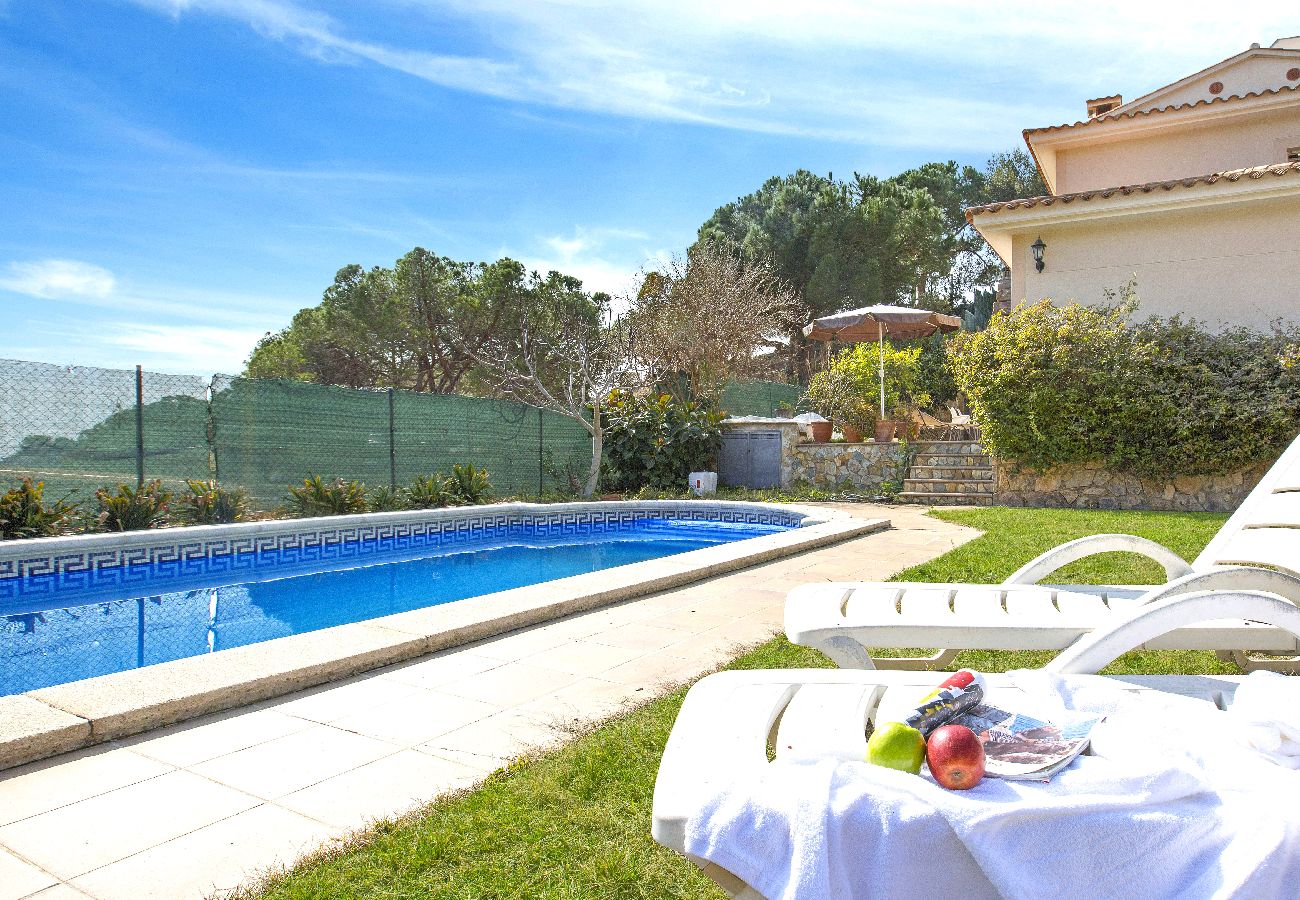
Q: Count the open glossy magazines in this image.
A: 1